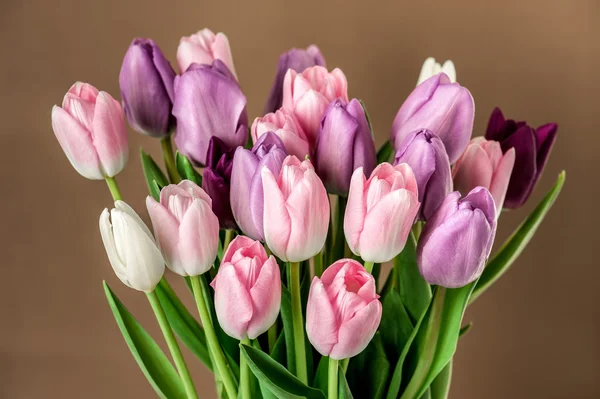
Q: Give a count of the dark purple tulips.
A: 2